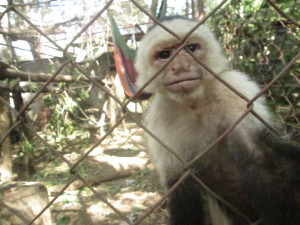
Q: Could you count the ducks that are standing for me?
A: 0